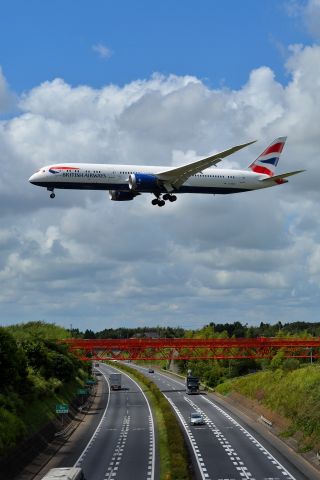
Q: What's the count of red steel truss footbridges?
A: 1